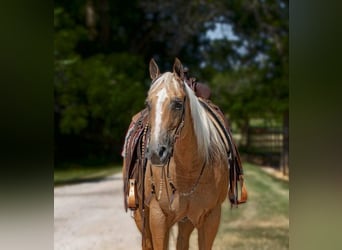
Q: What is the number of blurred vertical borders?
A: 2